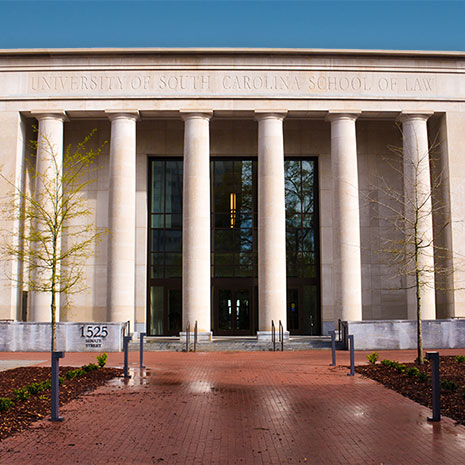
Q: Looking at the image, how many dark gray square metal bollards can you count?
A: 6